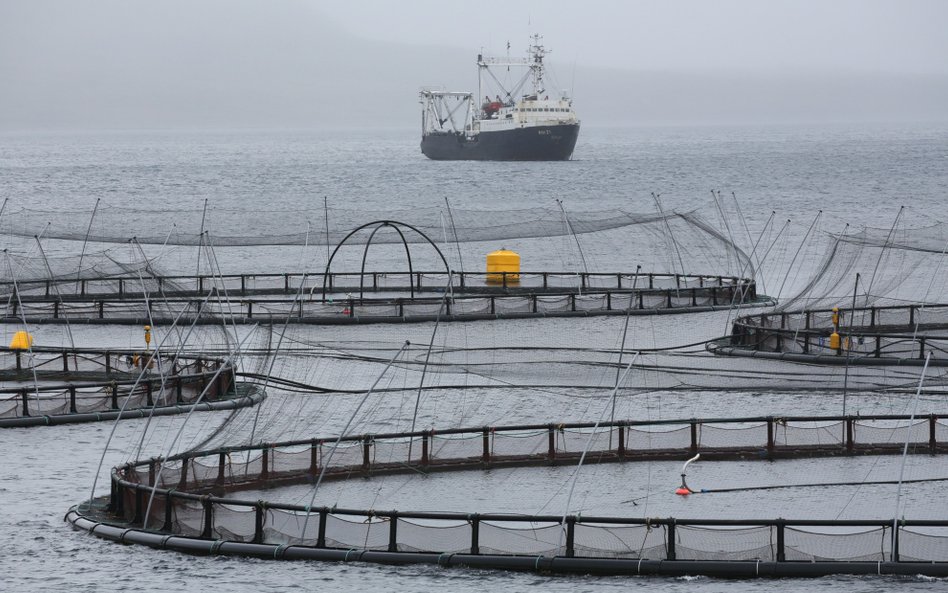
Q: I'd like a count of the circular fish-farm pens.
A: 4